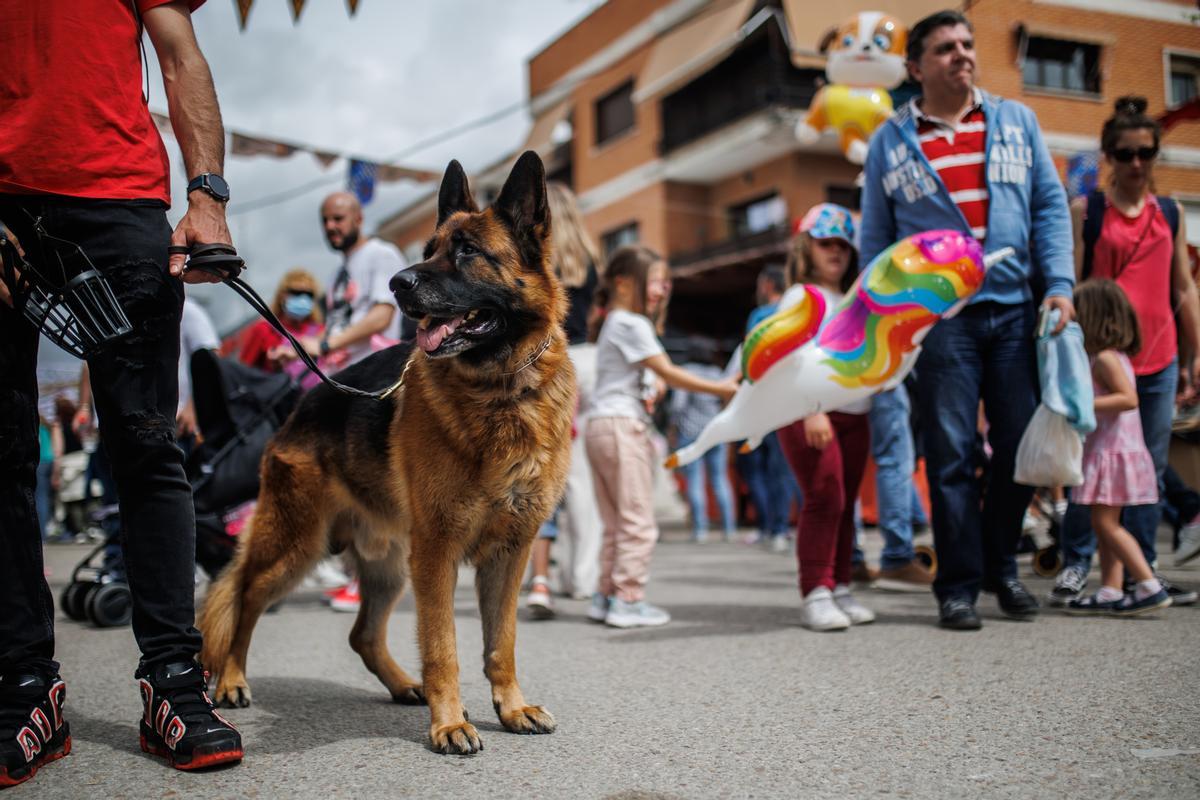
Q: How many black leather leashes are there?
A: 1